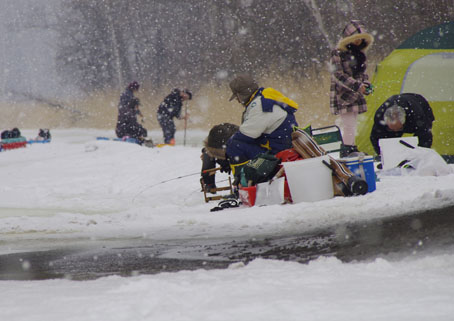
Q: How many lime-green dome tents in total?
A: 1